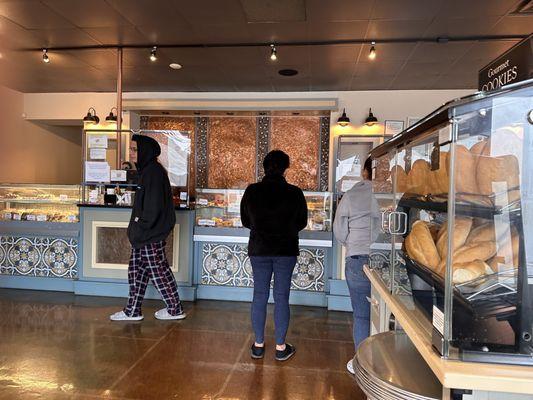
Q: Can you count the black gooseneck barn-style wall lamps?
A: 4